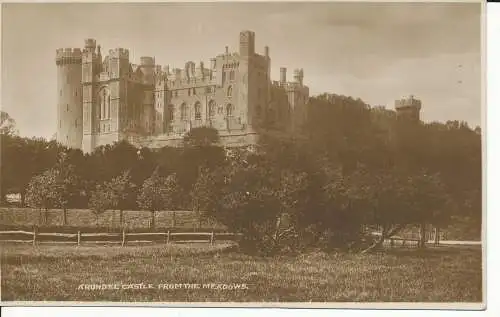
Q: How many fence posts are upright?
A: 5